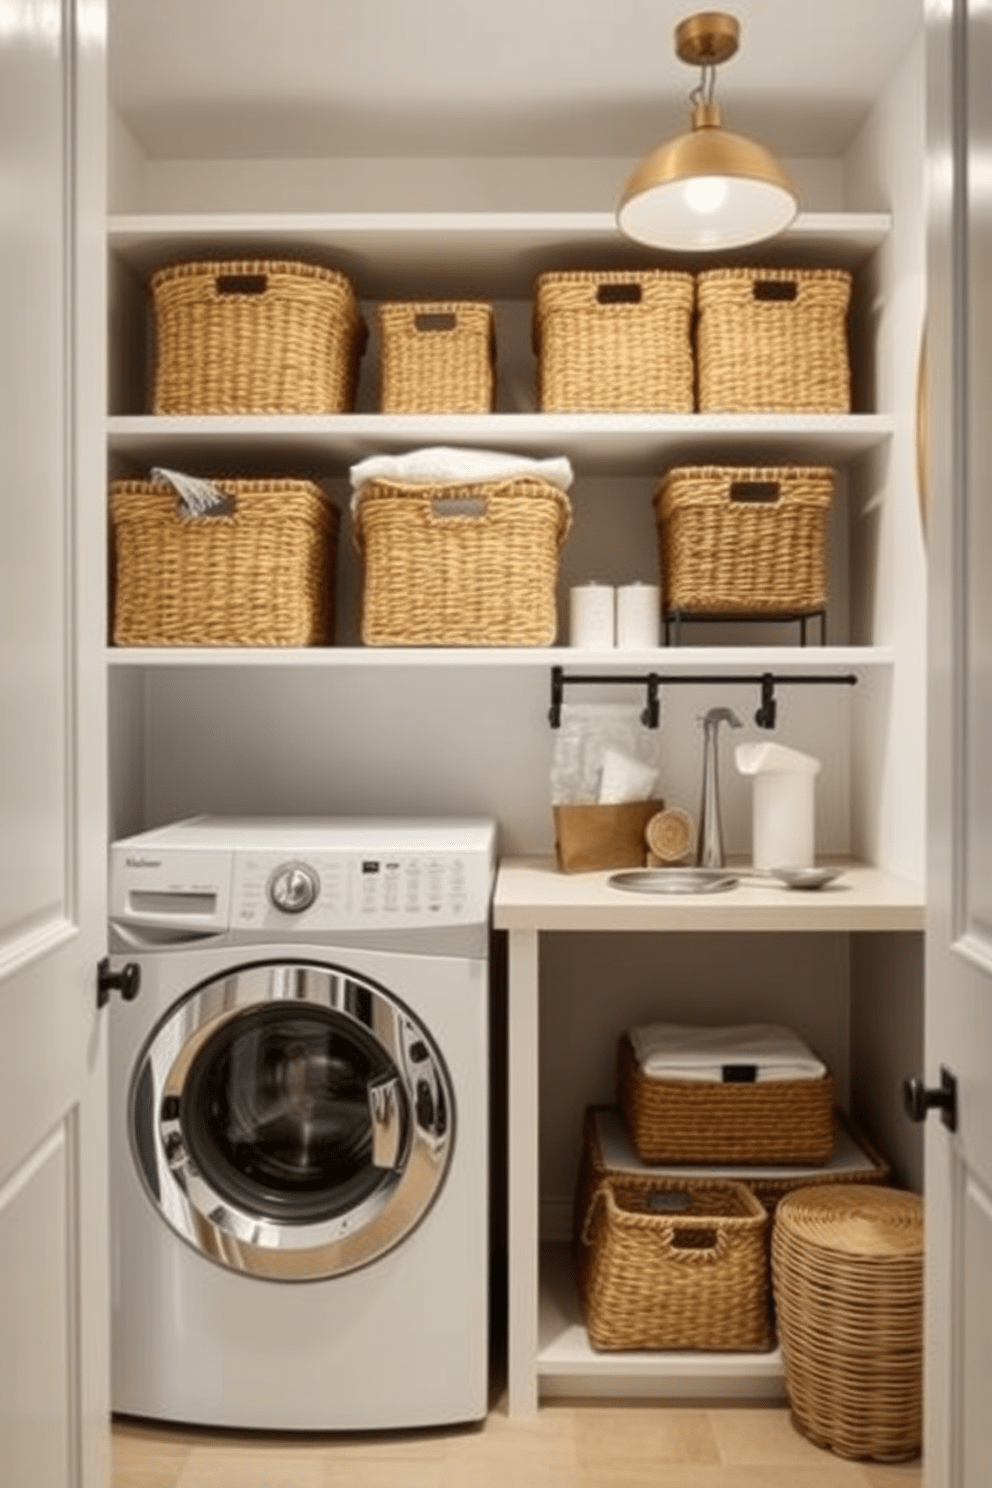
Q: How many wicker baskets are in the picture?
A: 11